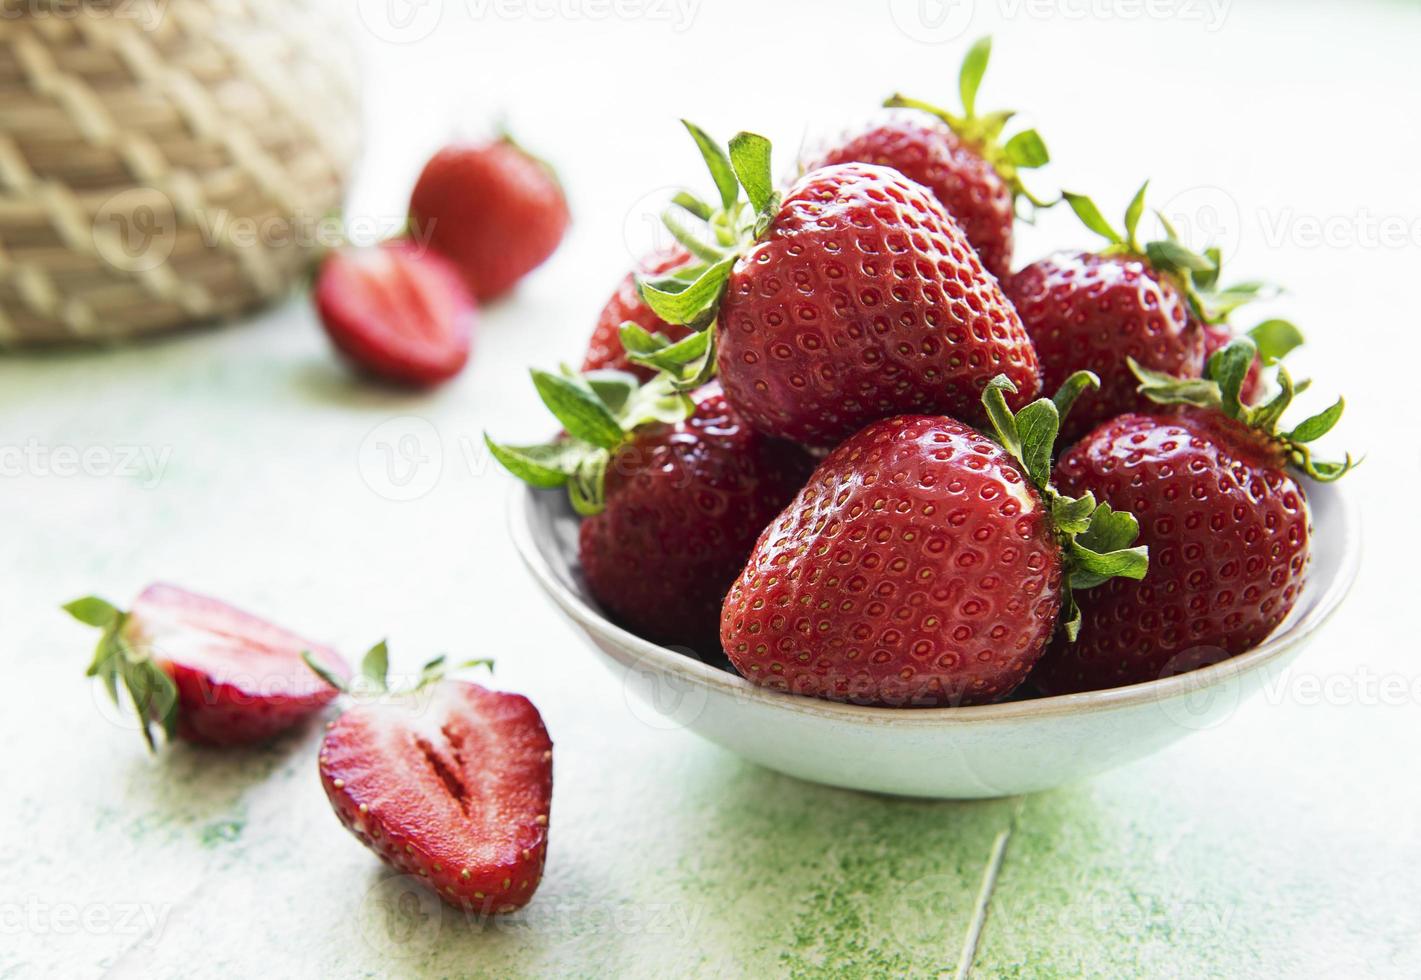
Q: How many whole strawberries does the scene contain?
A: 9